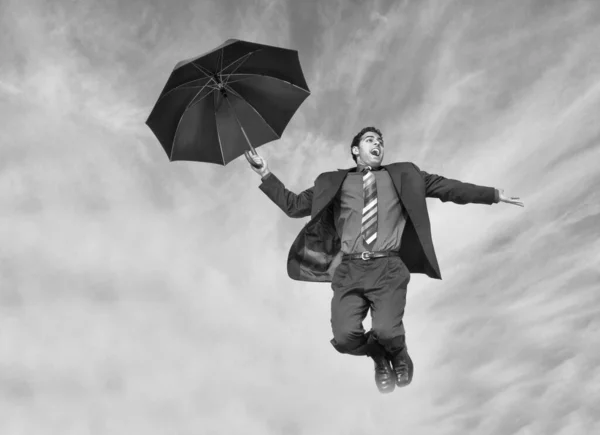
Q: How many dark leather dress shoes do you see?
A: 2